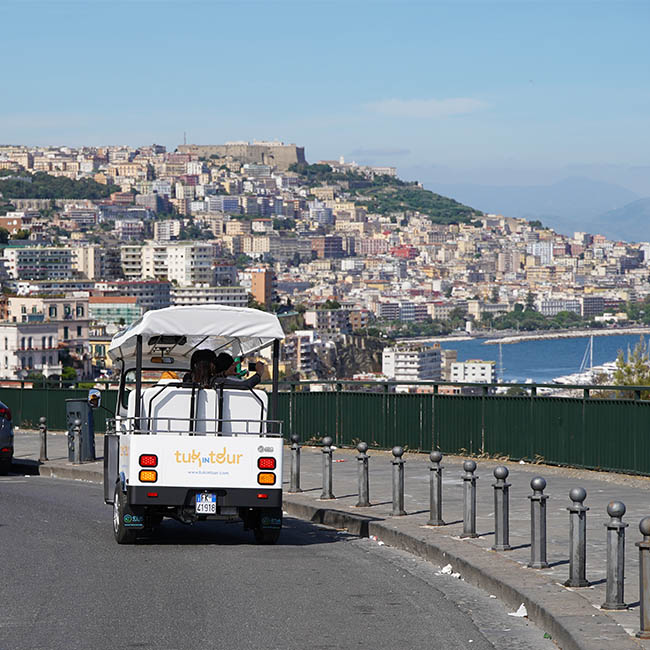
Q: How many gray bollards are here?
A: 13